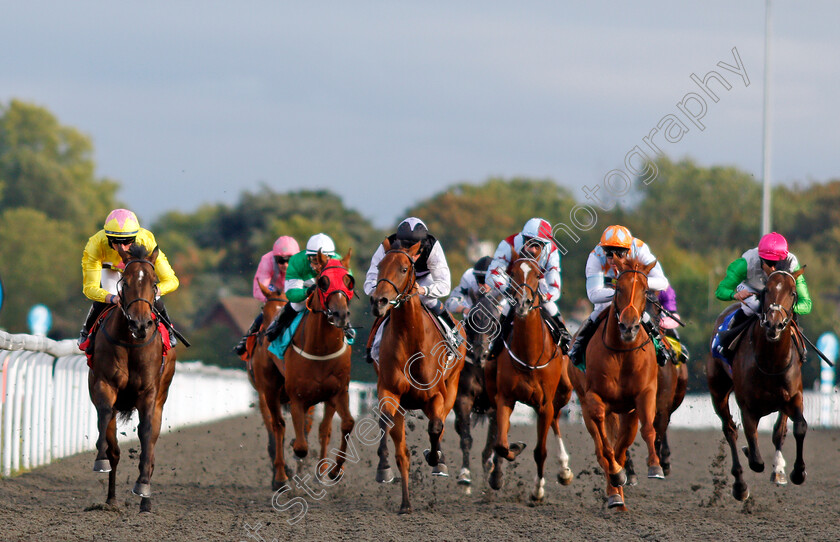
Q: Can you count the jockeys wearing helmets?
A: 8